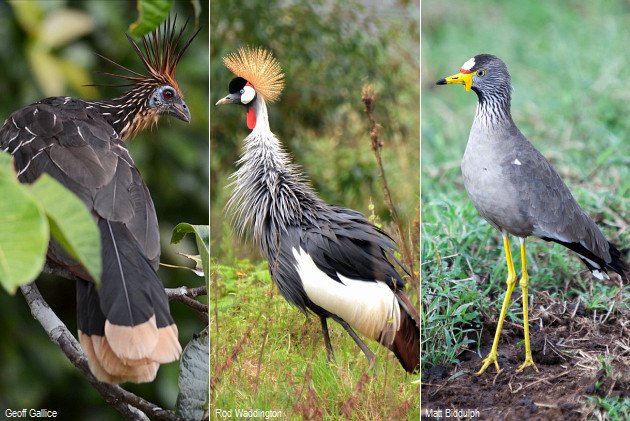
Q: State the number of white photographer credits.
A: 3